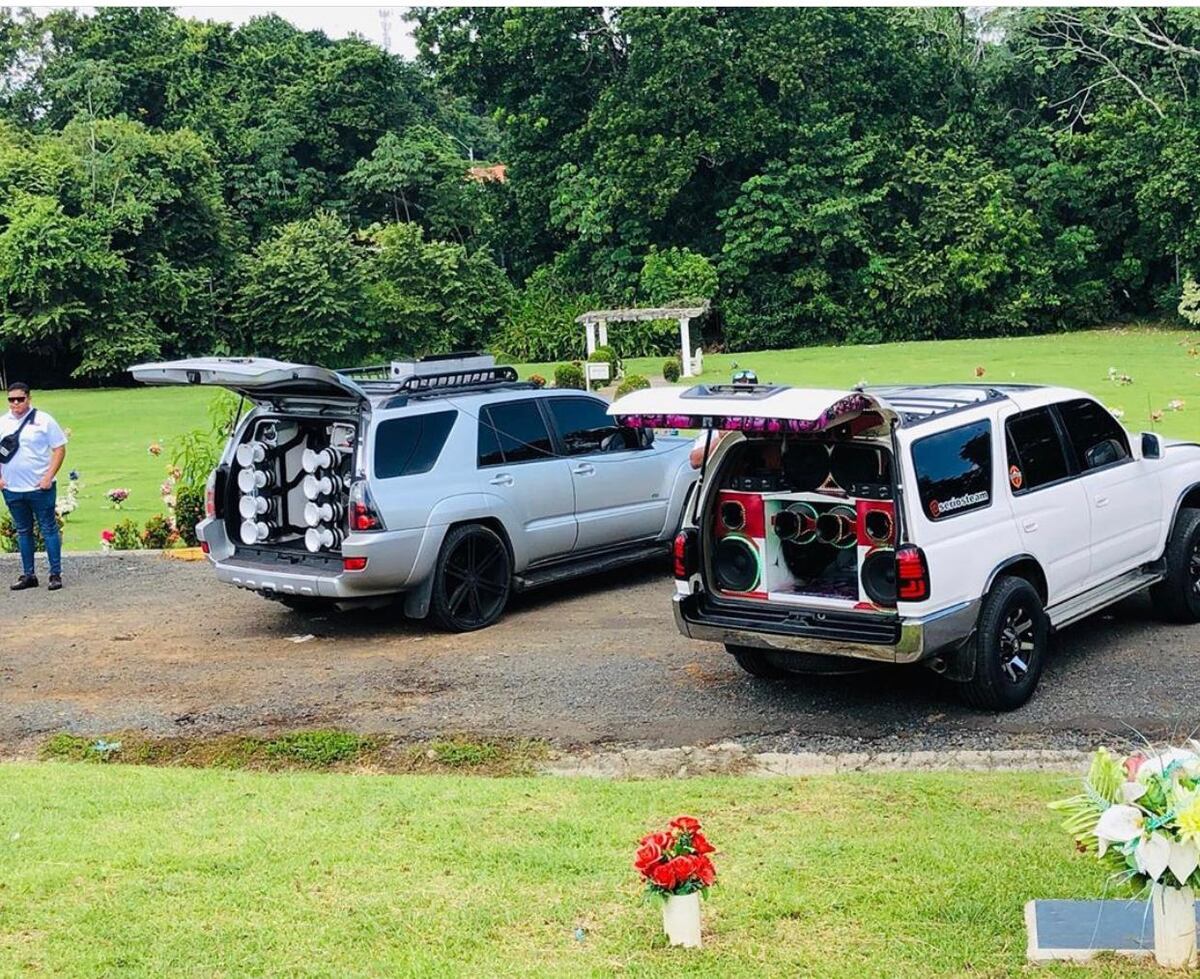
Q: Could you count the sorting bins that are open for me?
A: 0